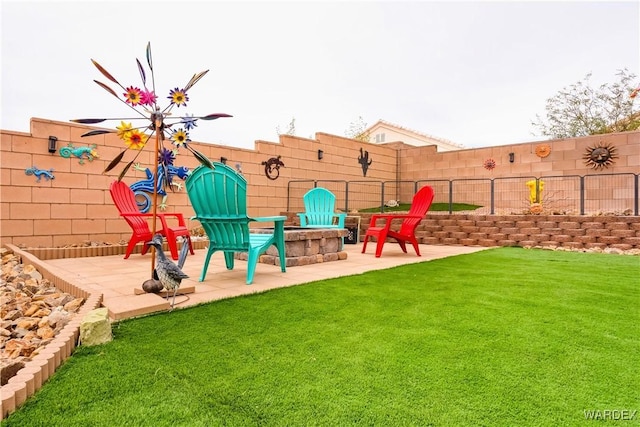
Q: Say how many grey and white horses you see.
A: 0